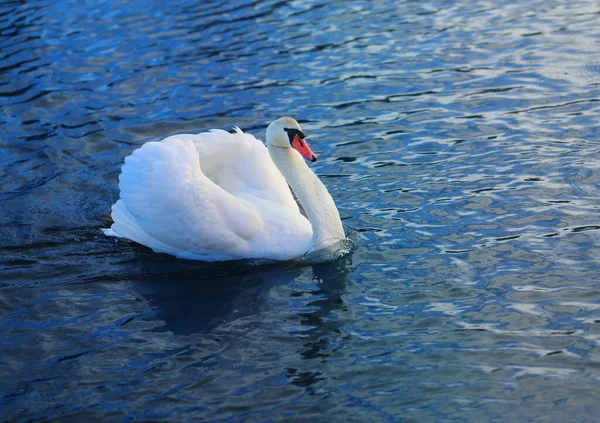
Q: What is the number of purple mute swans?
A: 0